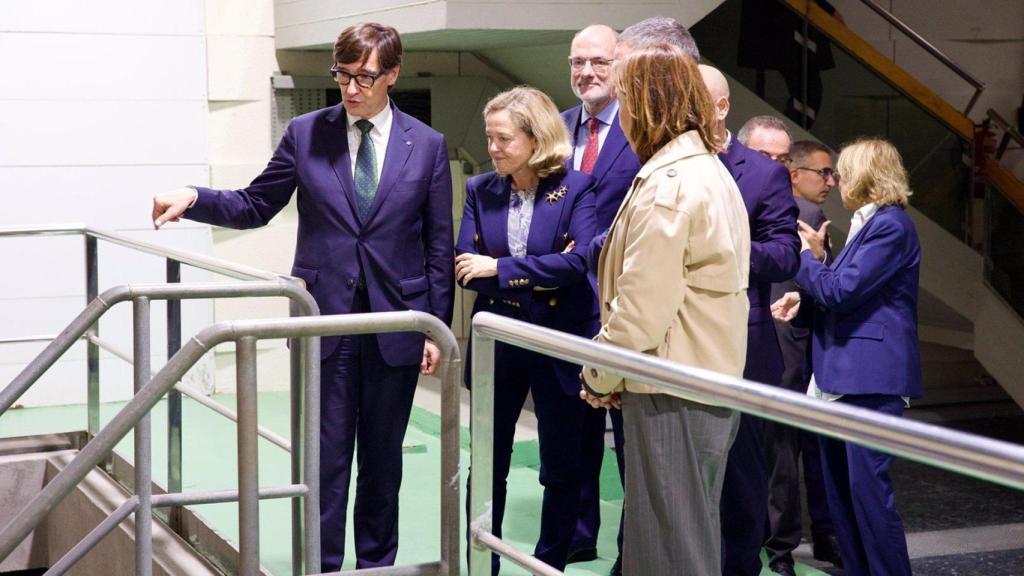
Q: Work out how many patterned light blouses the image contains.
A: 1